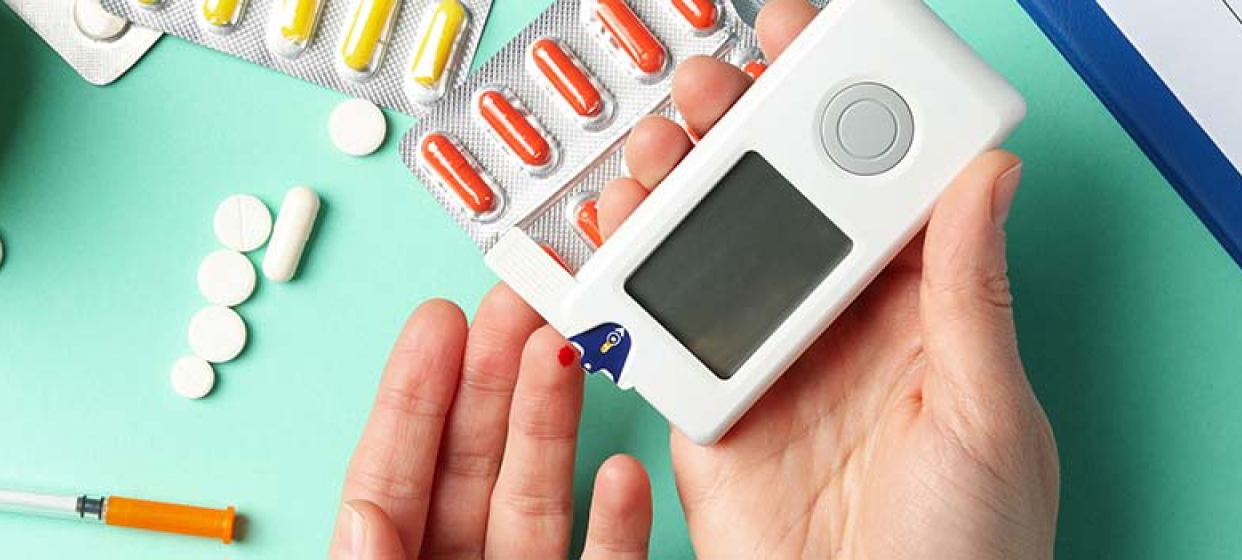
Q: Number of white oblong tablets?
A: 1